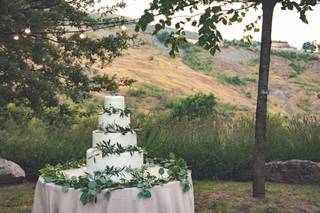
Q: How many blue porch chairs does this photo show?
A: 0